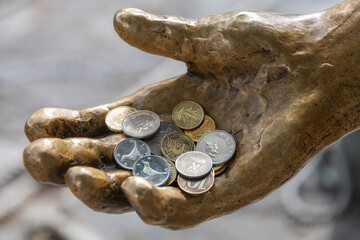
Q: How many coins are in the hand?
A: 13